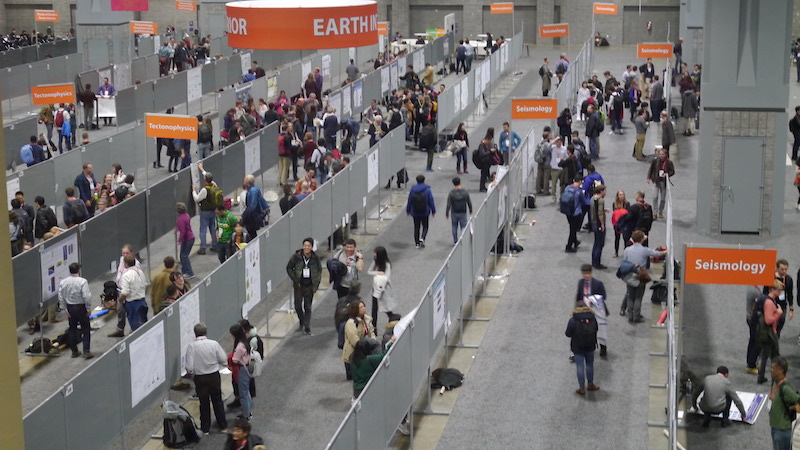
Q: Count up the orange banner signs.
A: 13